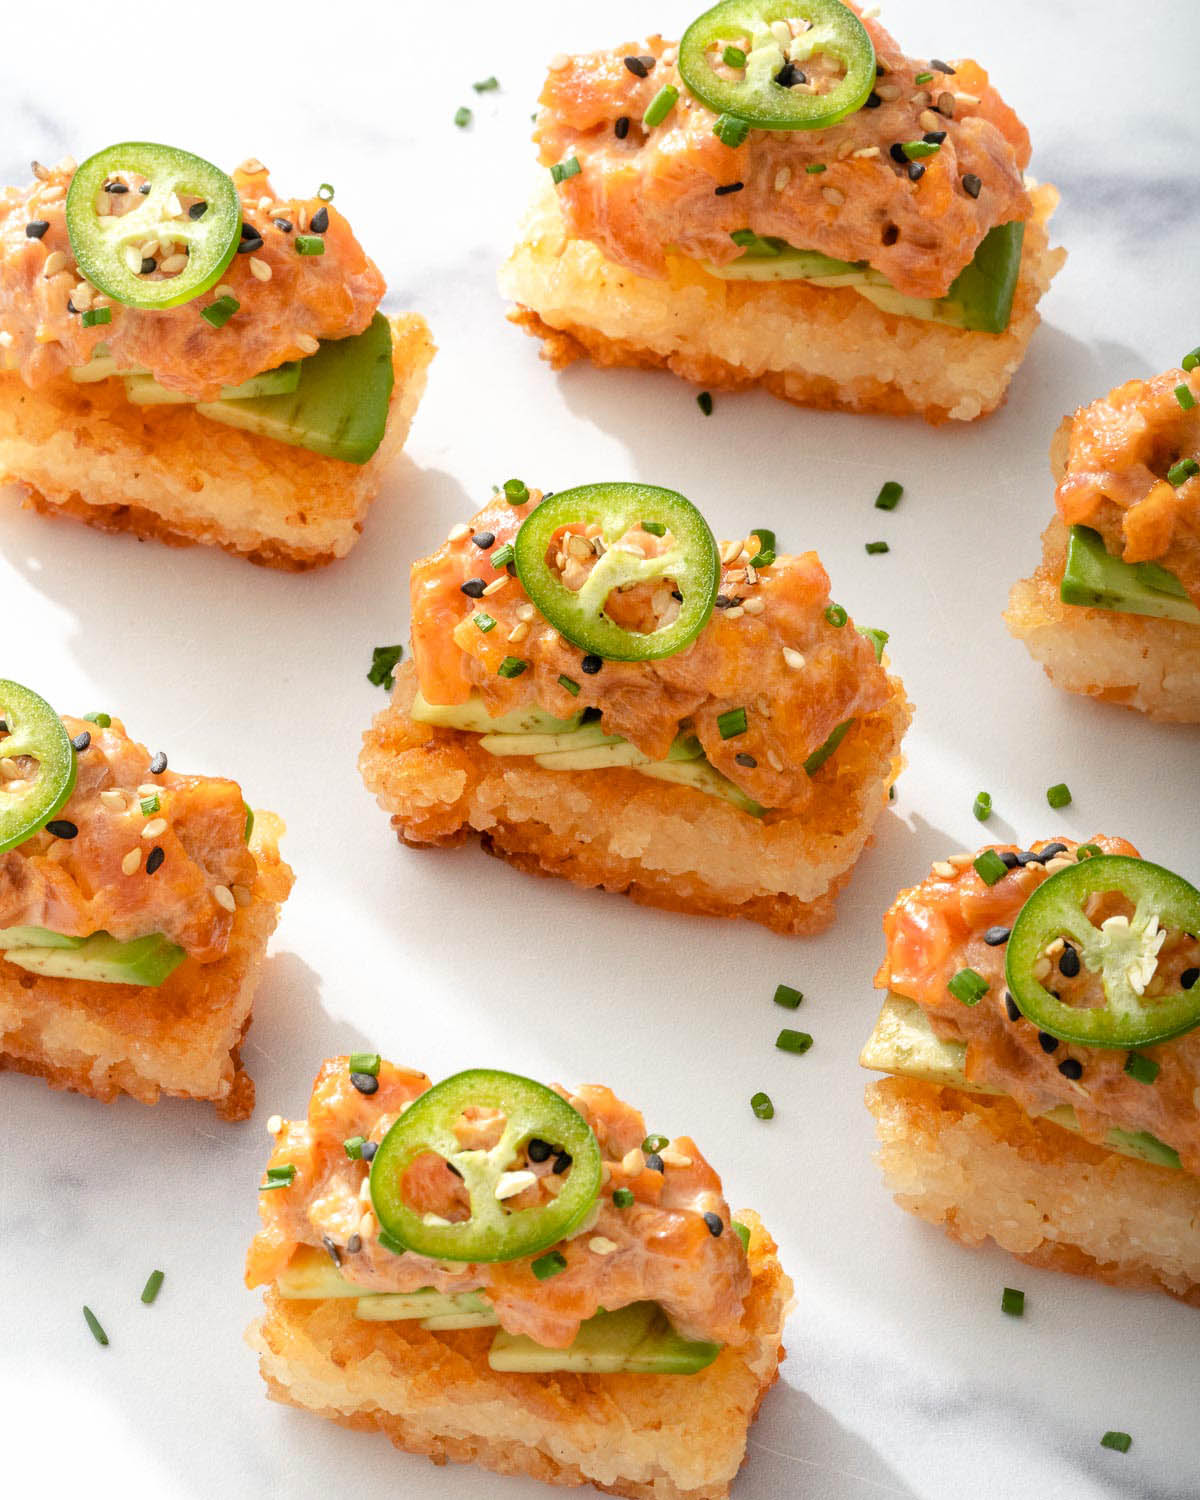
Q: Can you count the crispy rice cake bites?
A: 7